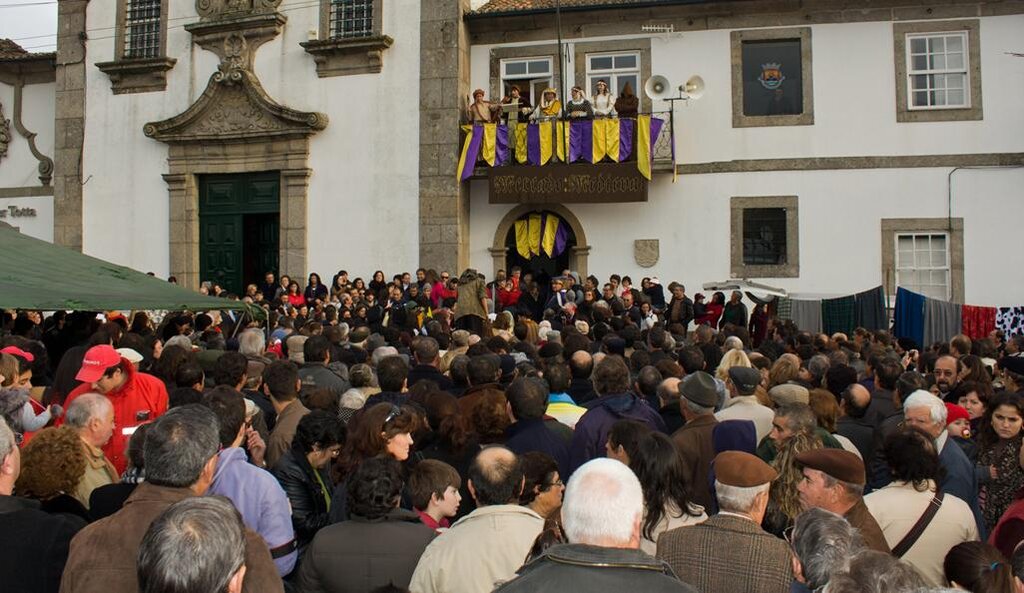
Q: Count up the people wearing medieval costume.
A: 6